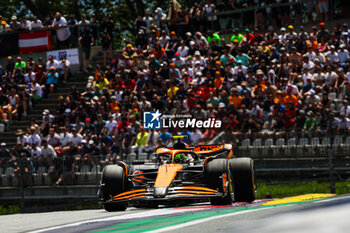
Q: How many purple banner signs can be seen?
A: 0